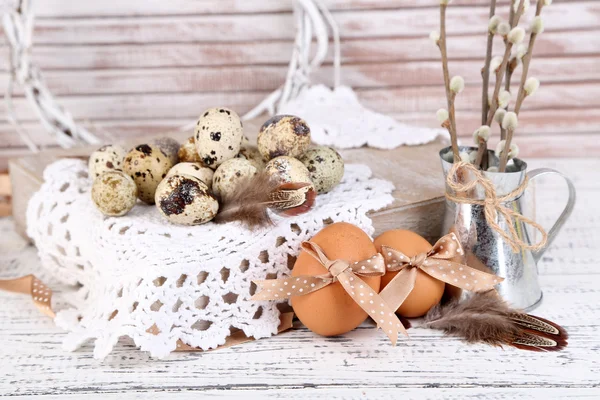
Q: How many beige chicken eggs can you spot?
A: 2